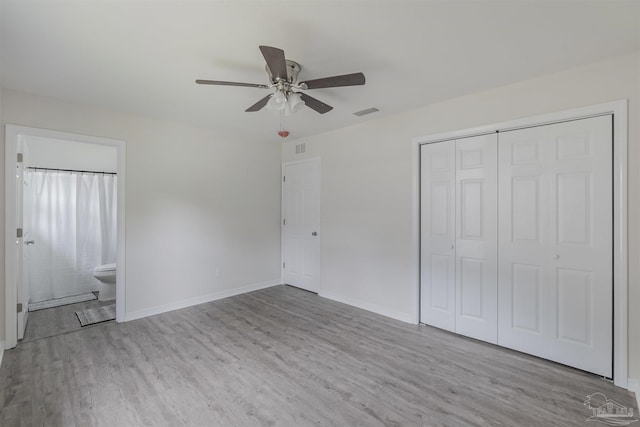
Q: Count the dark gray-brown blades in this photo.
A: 5